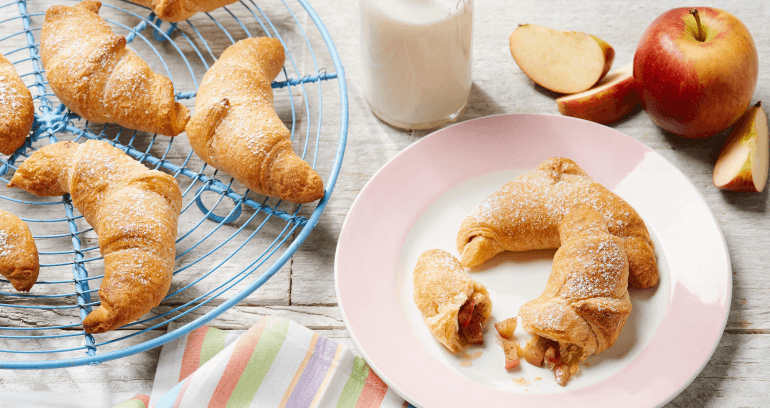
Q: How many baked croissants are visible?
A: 8